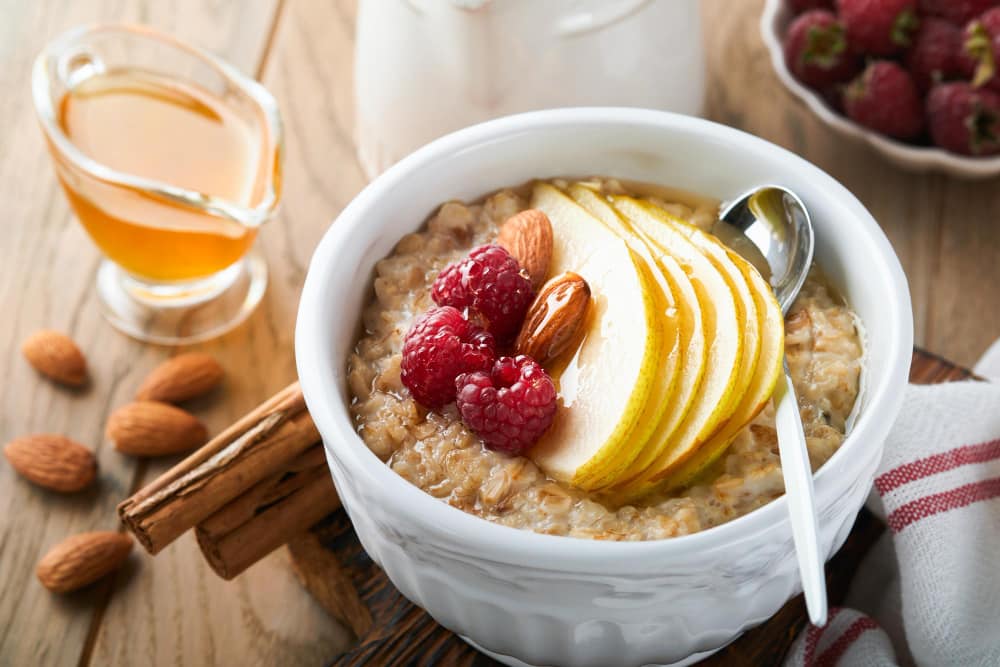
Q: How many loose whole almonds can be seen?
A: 5